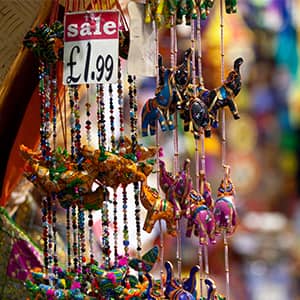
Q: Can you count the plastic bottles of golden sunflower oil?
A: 0